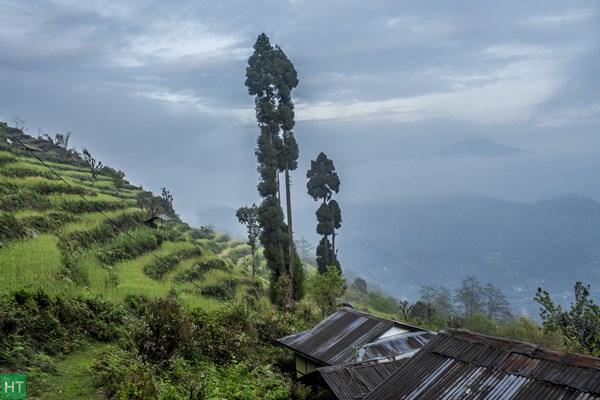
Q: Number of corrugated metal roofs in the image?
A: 3